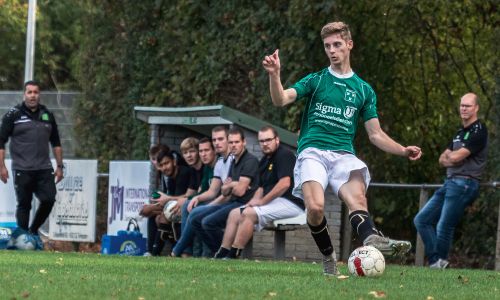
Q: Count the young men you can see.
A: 8